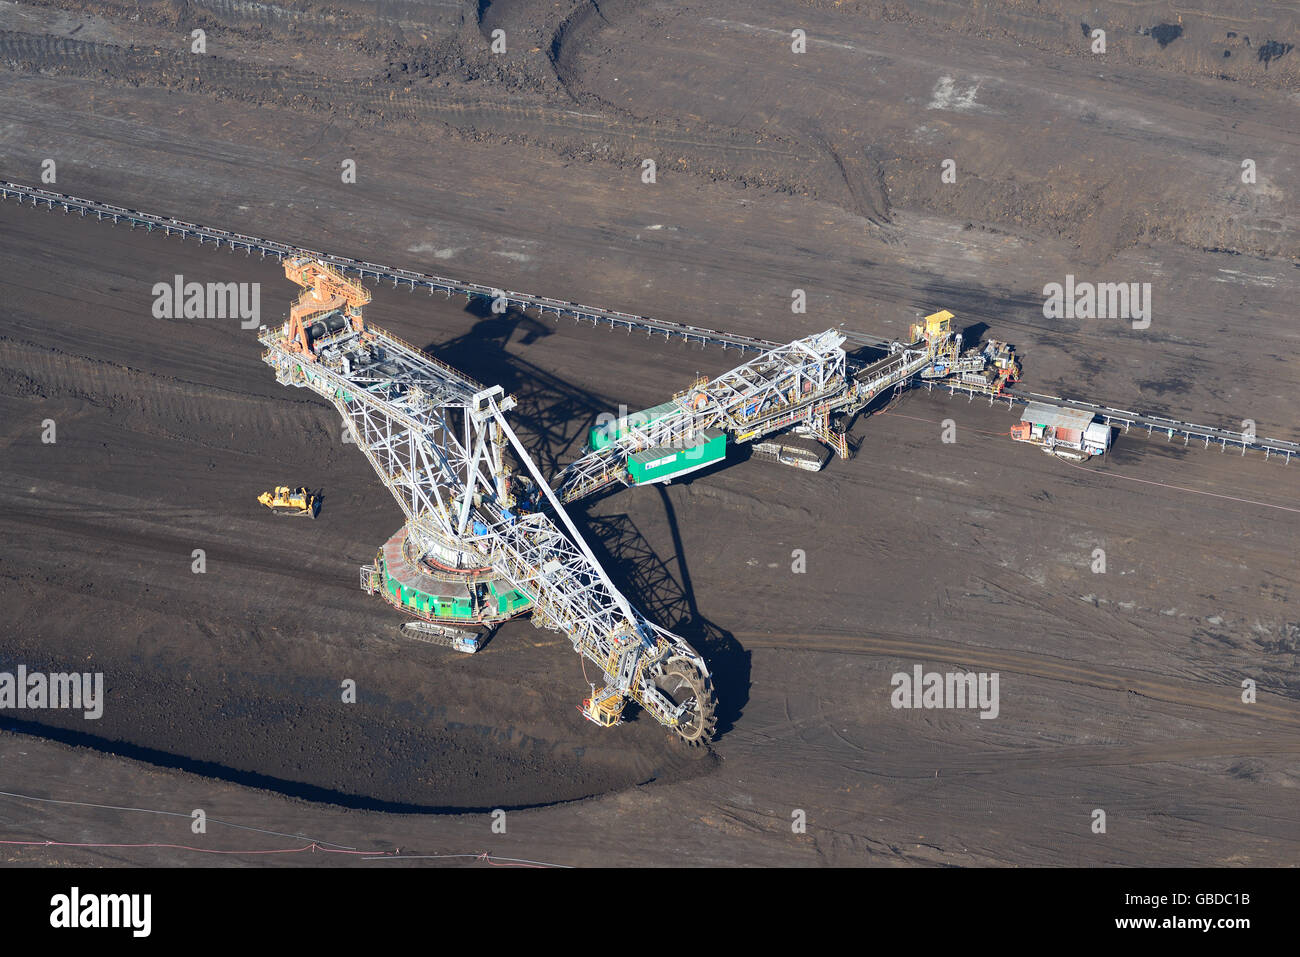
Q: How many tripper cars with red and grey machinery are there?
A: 1